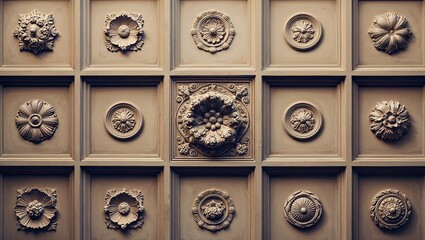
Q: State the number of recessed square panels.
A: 15